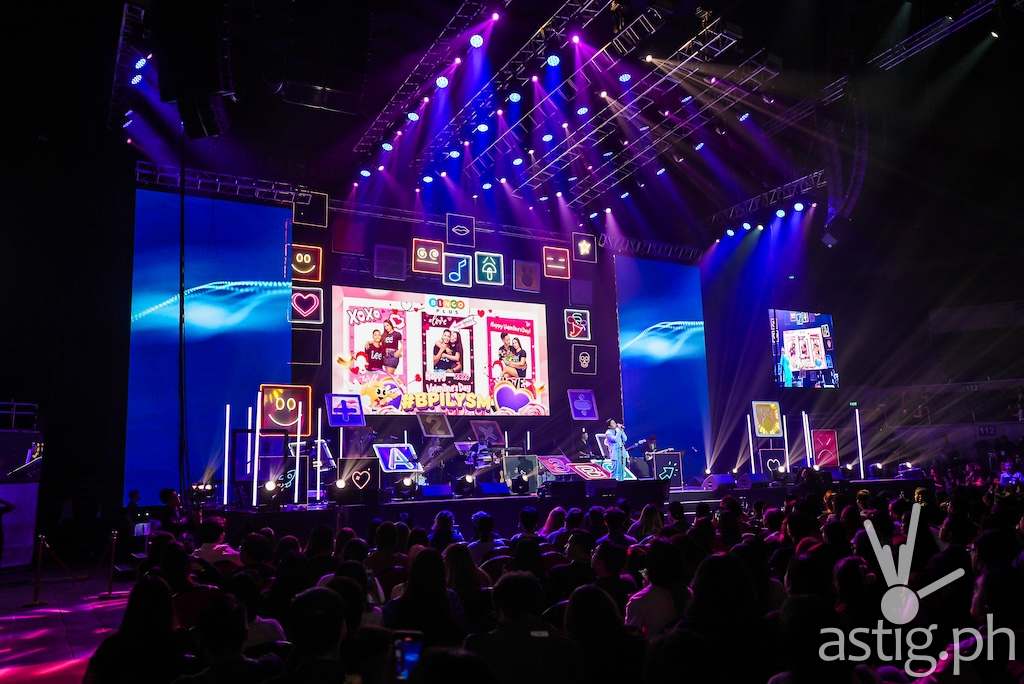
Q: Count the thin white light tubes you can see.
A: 14